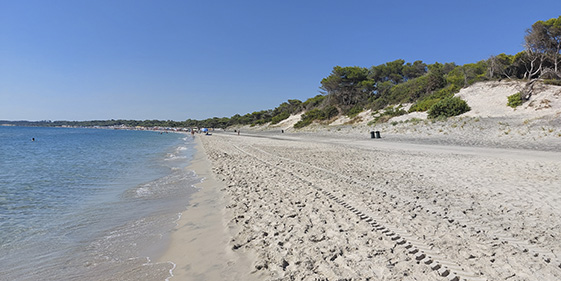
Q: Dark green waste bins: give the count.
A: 2